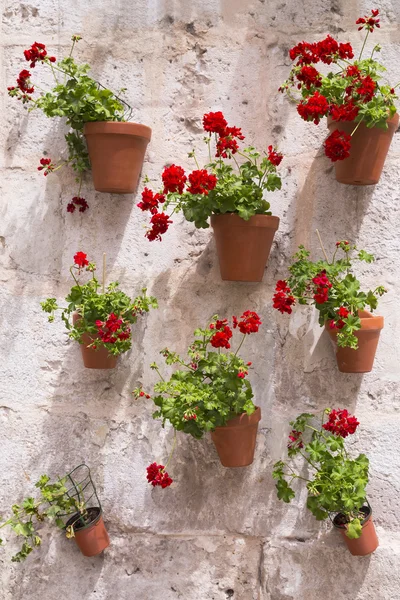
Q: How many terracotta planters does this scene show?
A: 8